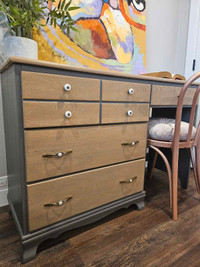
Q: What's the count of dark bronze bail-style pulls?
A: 4